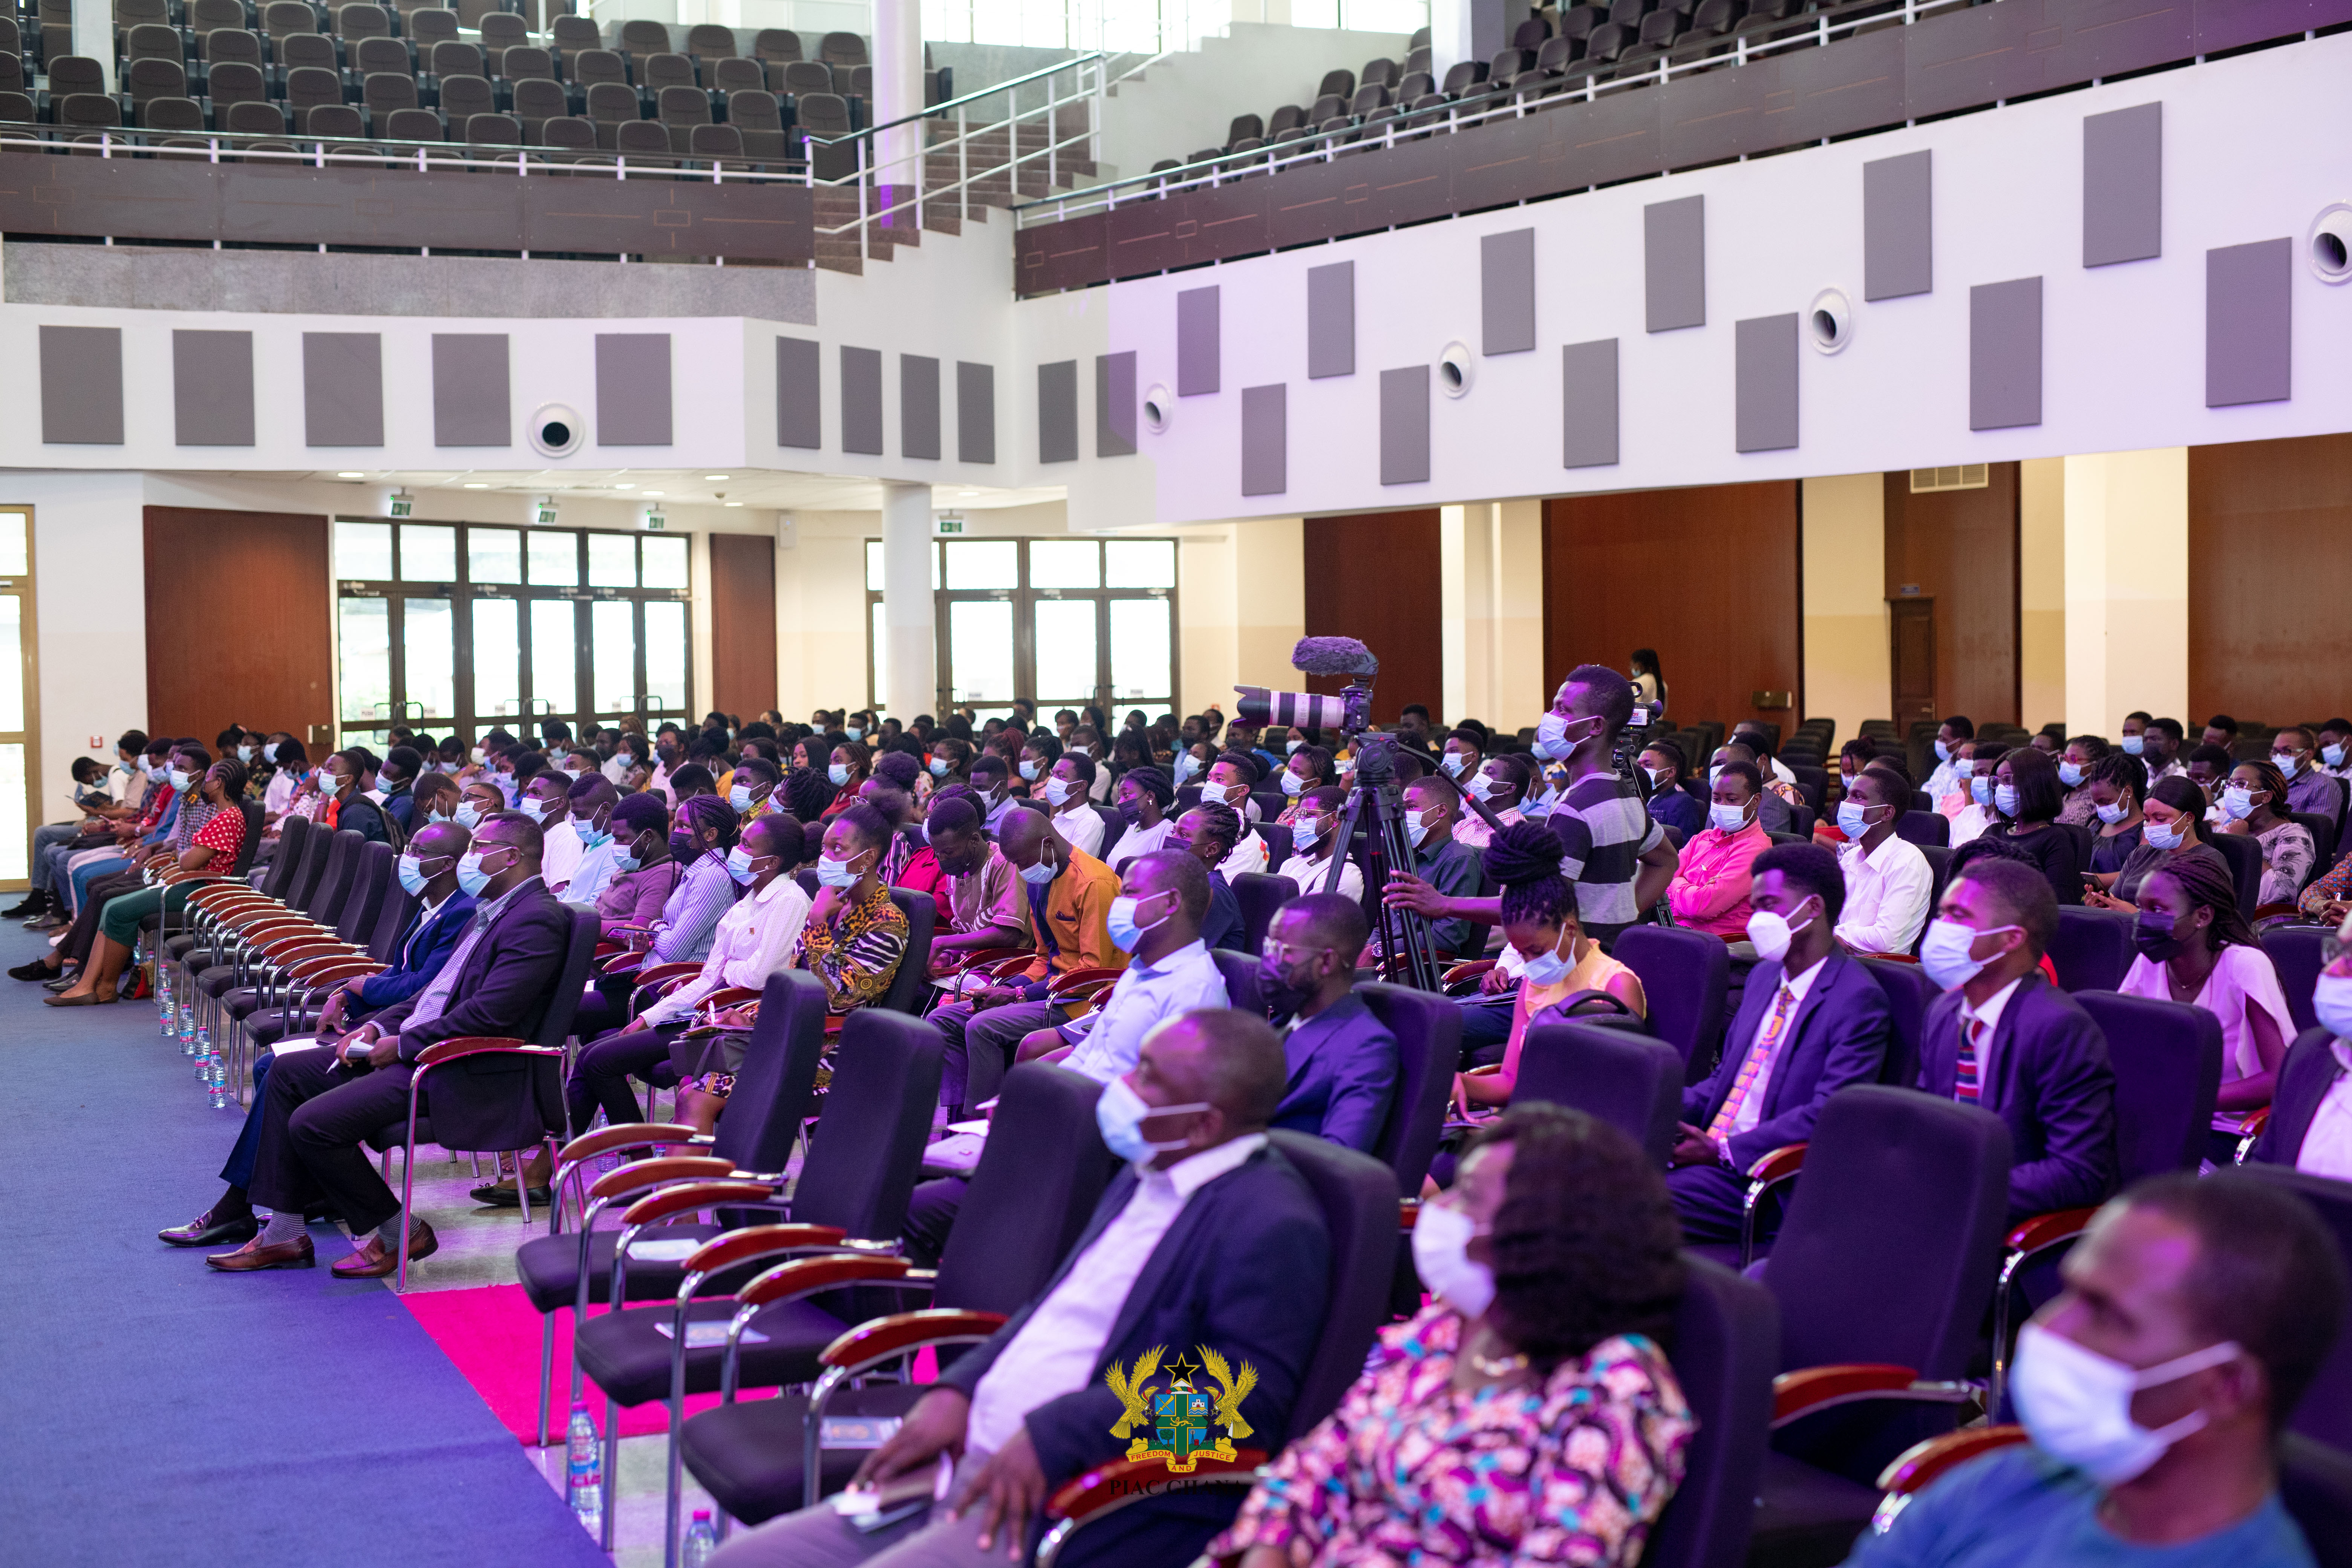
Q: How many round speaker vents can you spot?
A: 5